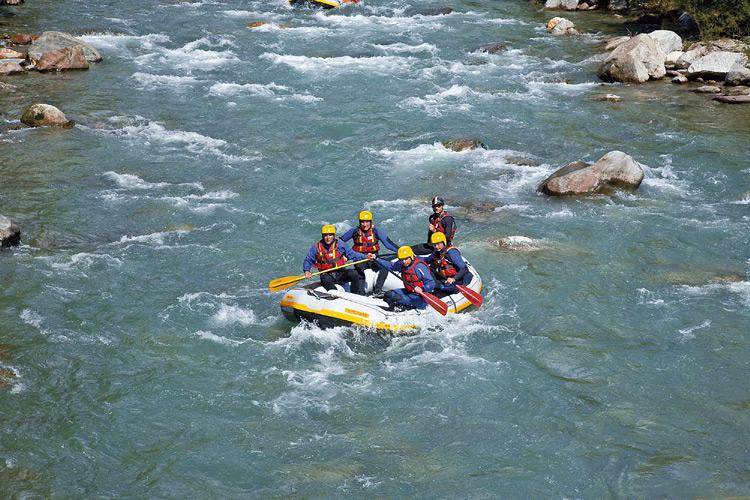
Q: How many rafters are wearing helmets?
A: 5